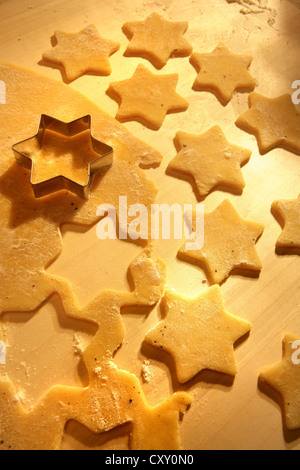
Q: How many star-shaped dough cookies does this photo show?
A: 10